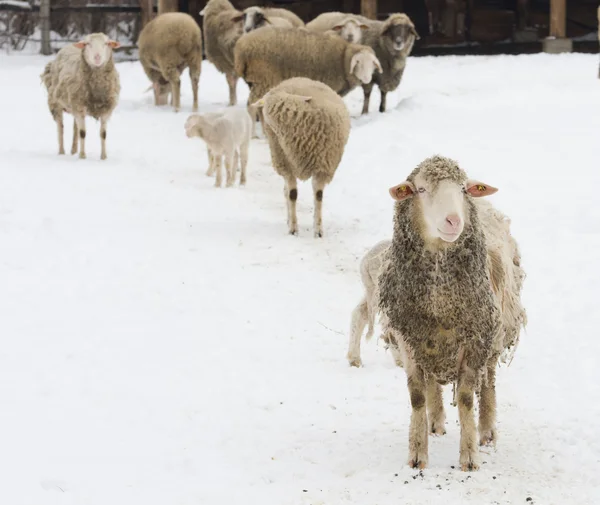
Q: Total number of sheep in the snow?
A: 11